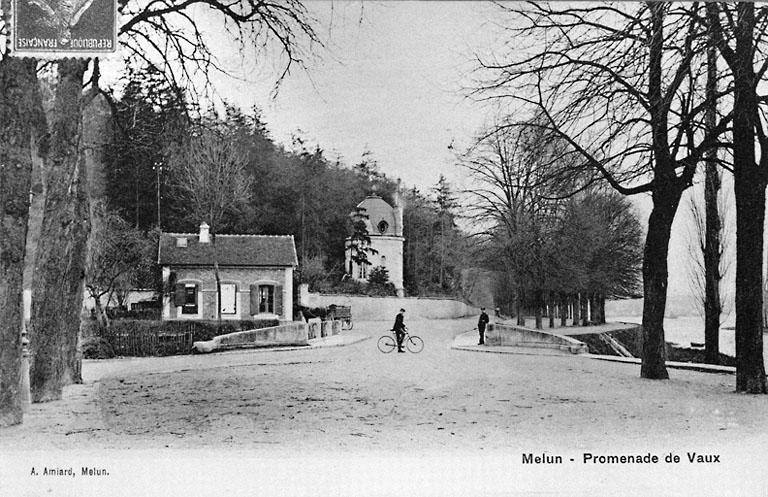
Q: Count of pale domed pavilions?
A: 1